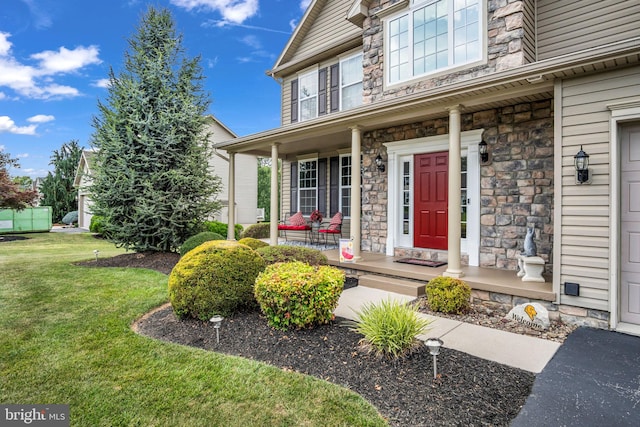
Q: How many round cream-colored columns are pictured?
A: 4